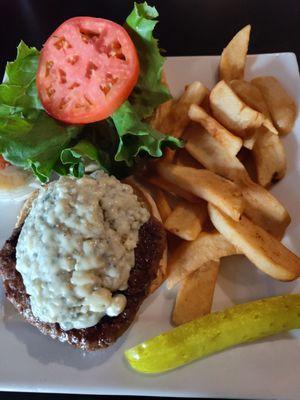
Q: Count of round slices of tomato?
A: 1